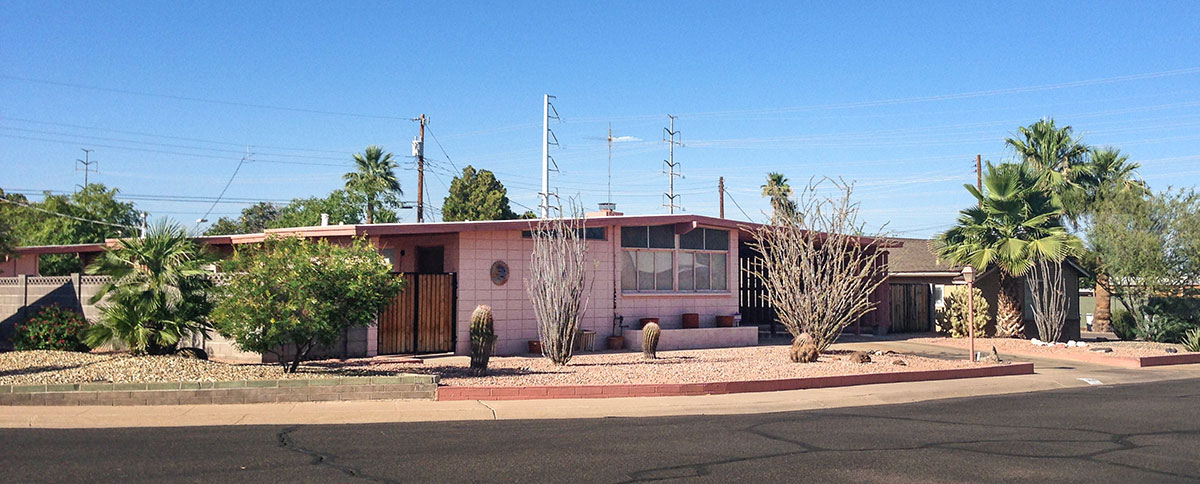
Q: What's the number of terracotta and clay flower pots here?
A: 5